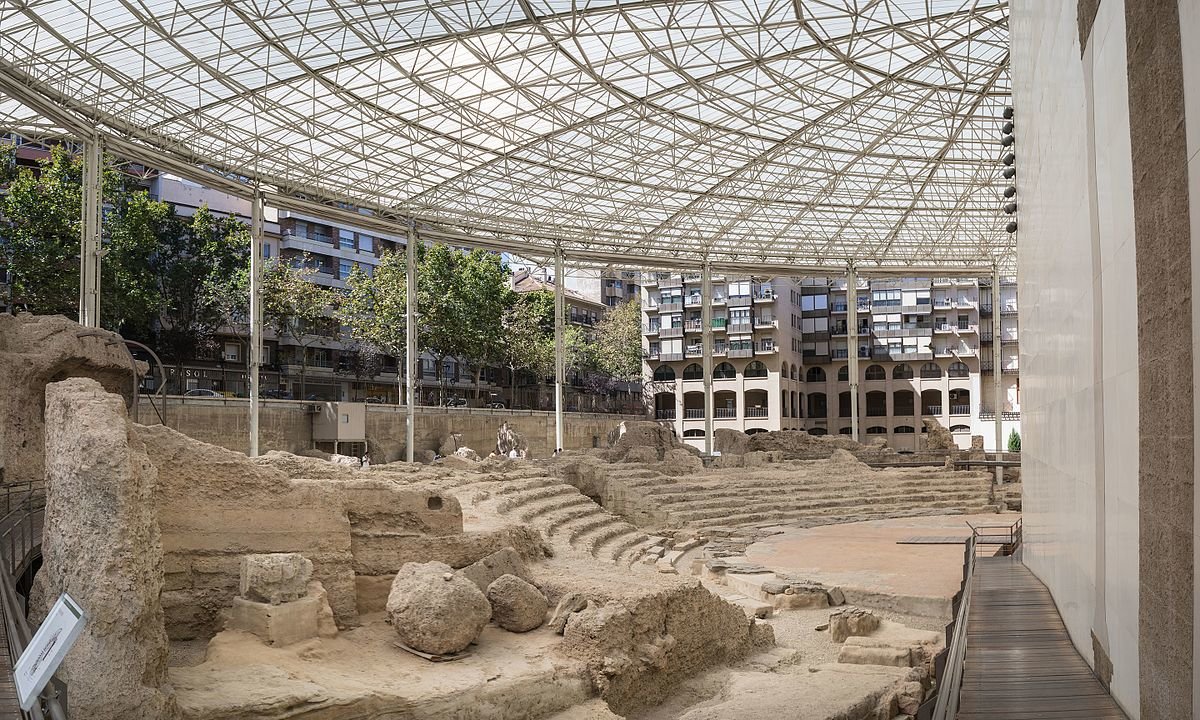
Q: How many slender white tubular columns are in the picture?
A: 7